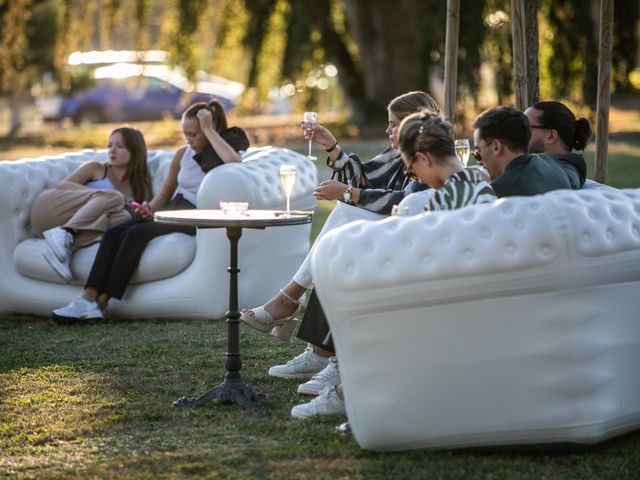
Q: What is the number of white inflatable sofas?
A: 2